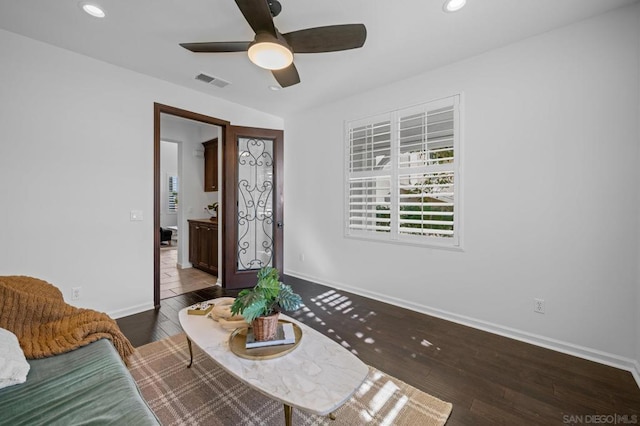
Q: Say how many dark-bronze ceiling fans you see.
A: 1